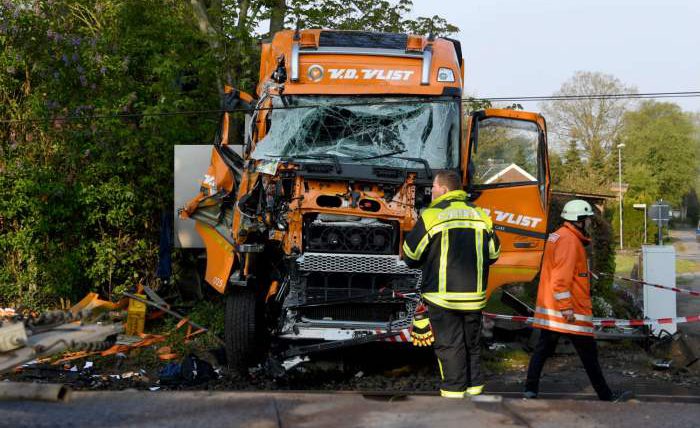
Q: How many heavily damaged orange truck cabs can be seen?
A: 1